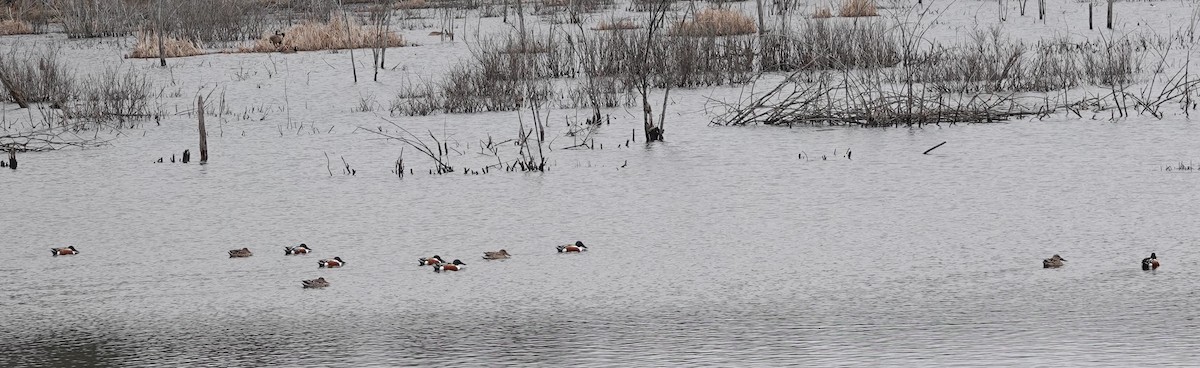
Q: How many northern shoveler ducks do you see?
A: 11